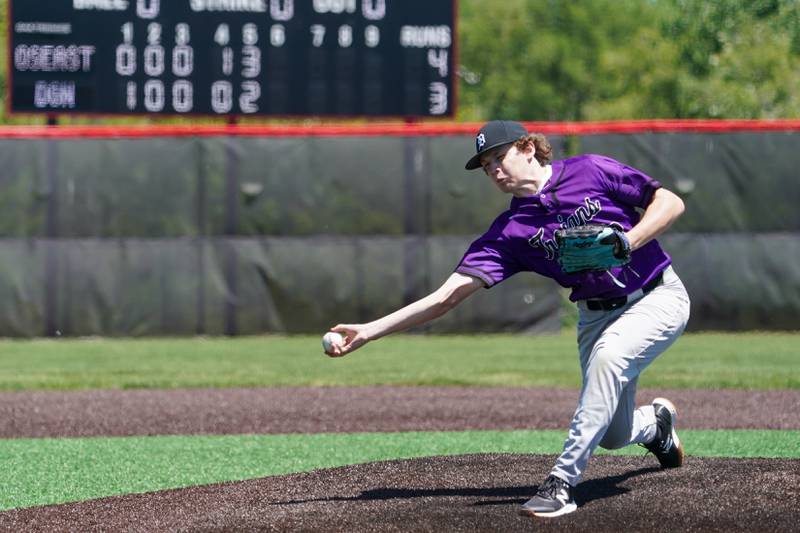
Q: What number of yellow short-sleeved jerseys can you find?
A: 0